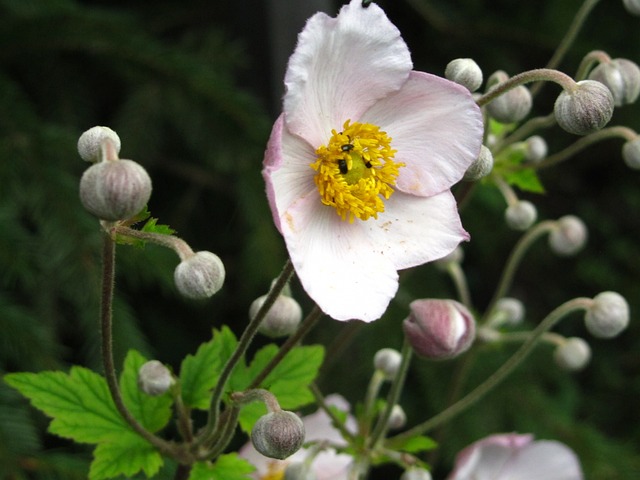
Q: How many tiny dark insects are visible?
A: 3